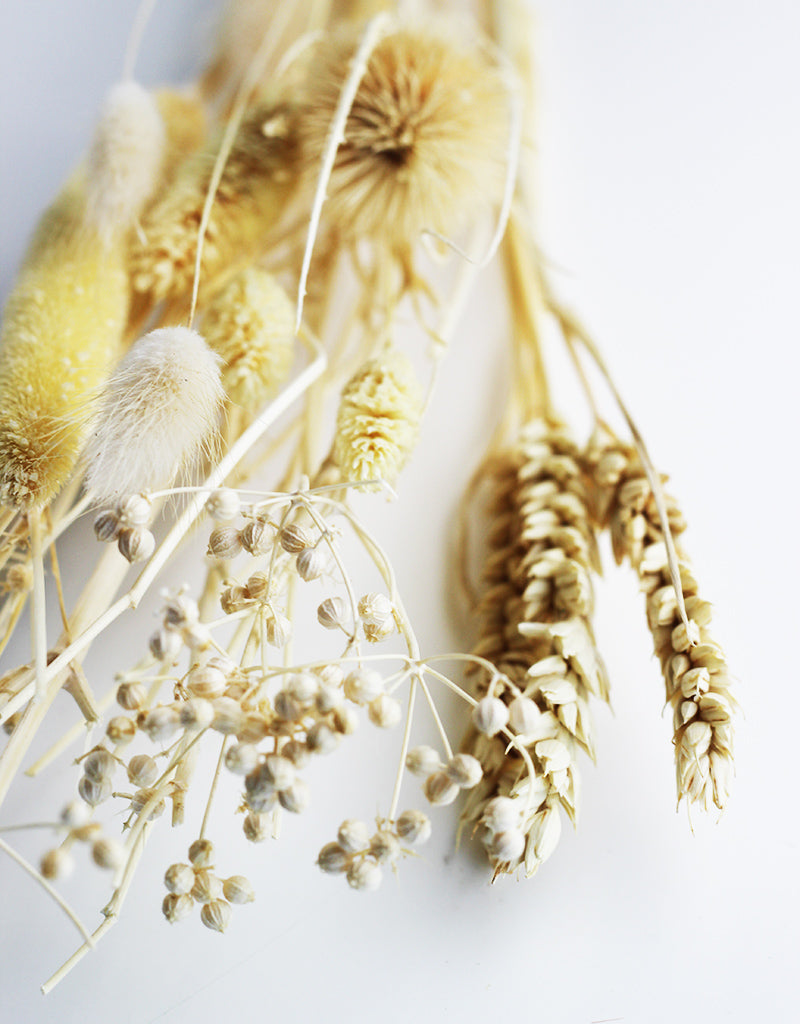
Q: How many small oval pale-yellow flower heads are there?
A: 2